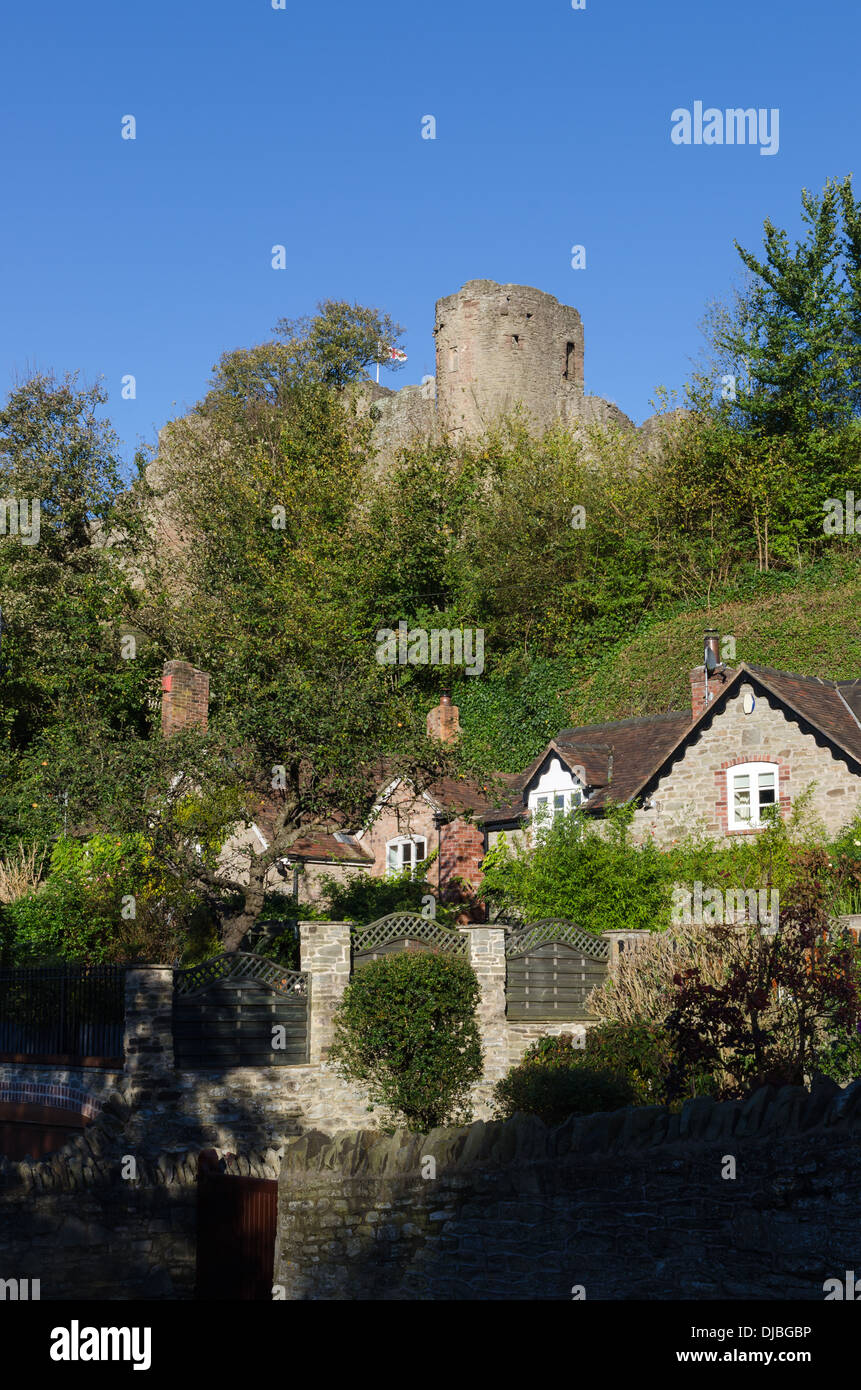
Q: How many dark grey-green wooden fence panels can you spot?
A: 3